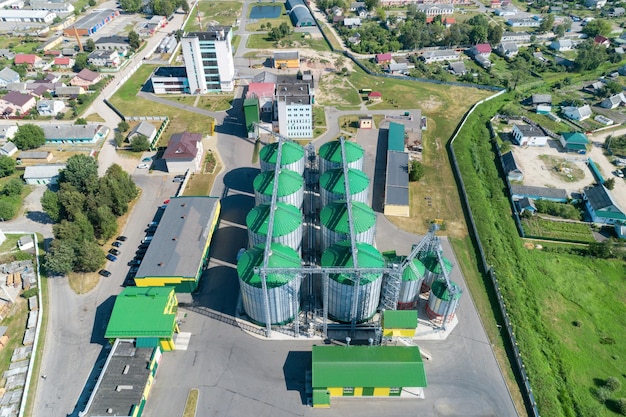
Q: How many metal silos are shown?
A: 11